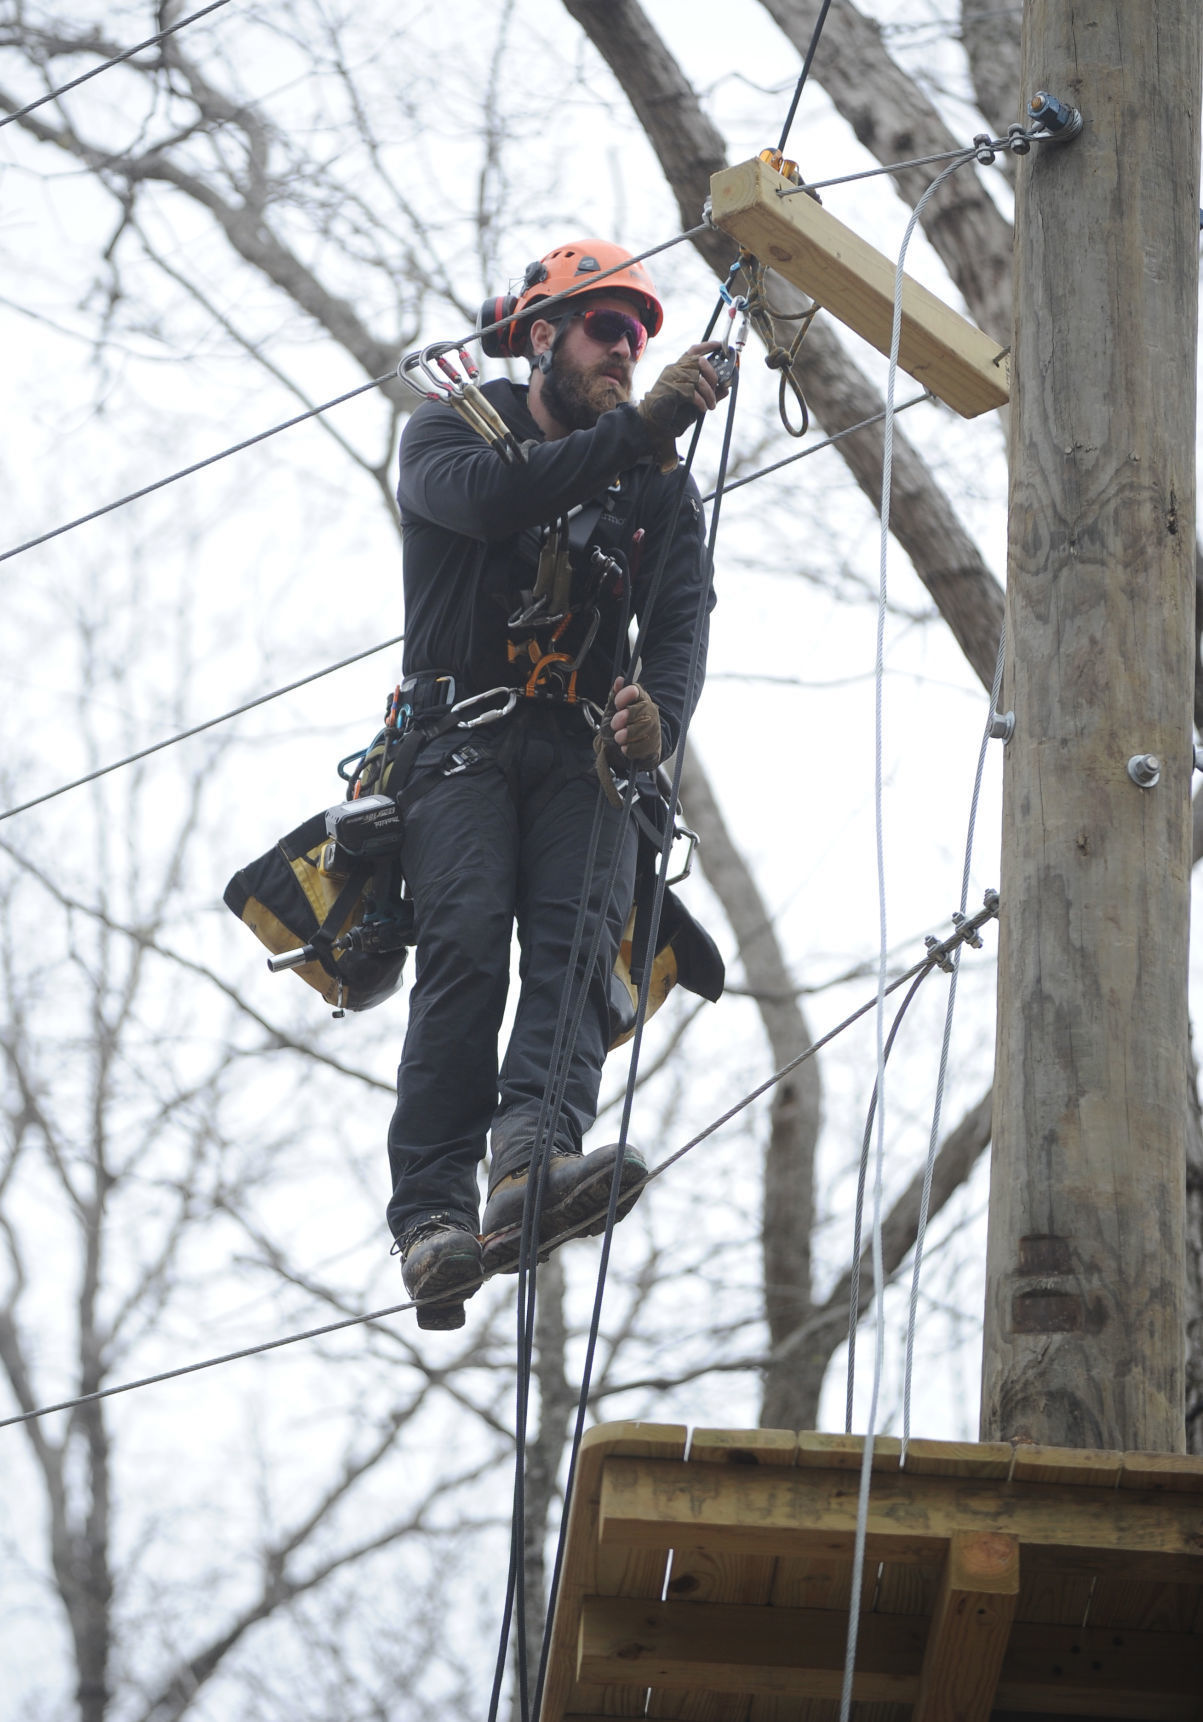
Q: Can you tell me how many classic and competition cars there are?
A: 0